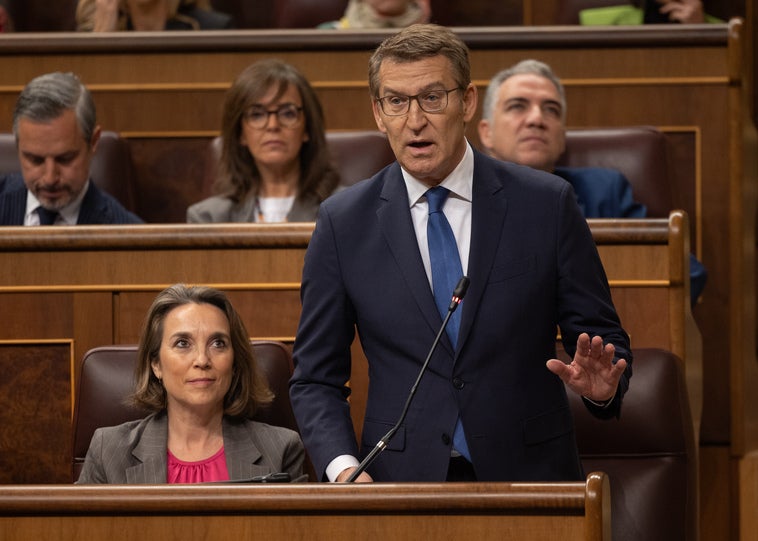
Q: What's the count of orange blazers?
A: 0